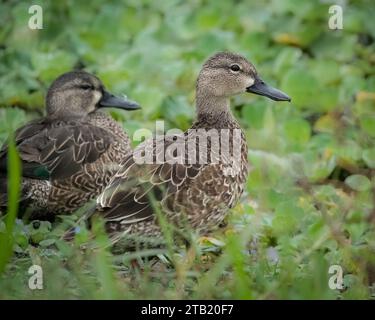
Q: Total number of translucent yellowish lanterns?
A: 0